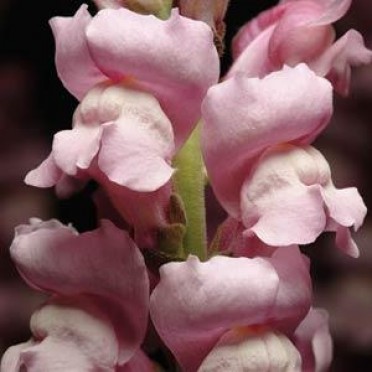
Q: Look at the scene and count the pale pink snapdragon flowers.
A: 5